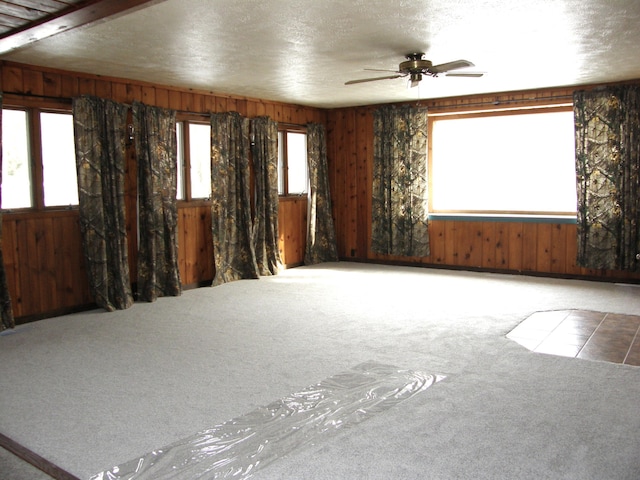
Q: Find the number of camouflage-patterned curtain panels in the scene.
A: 8